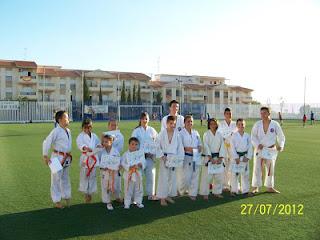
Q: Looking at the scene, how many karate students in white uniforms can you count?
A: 13